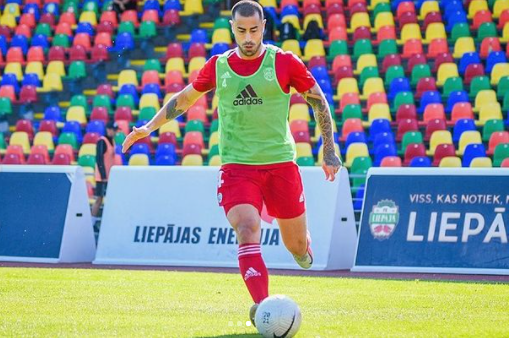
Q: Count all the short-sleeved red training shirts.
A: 1